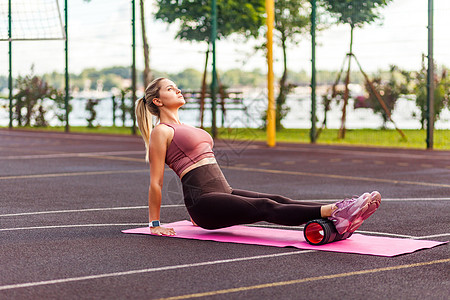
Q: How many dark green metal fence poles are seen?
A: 6